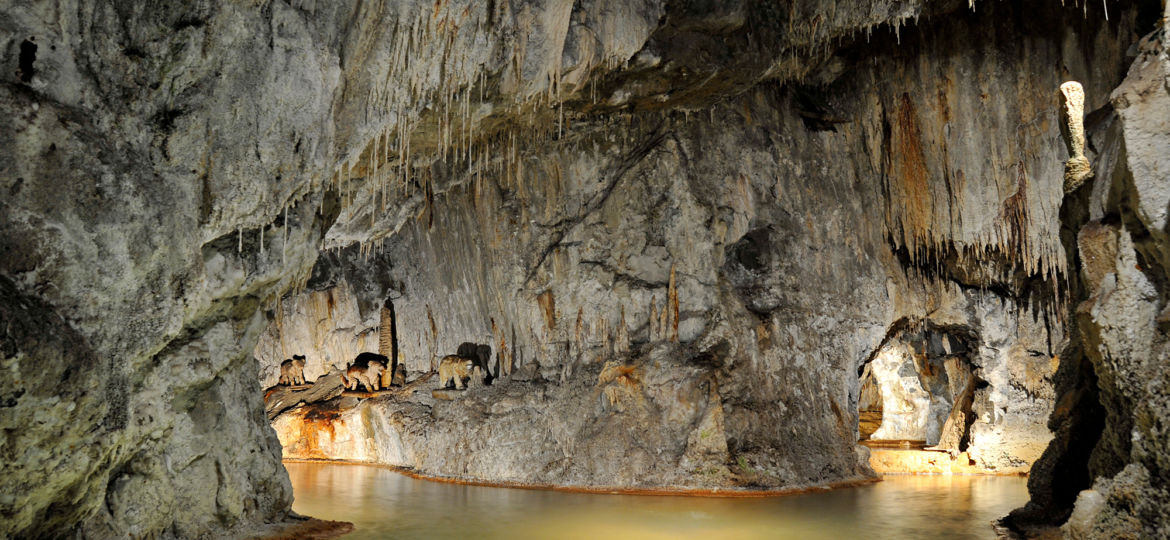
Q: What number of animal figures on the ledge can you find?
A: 3